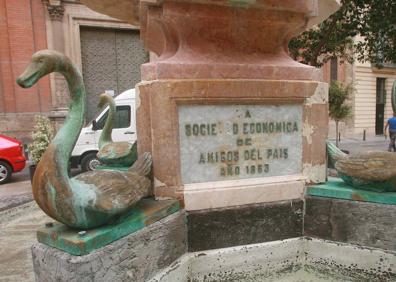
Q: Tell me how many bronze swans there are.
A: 3